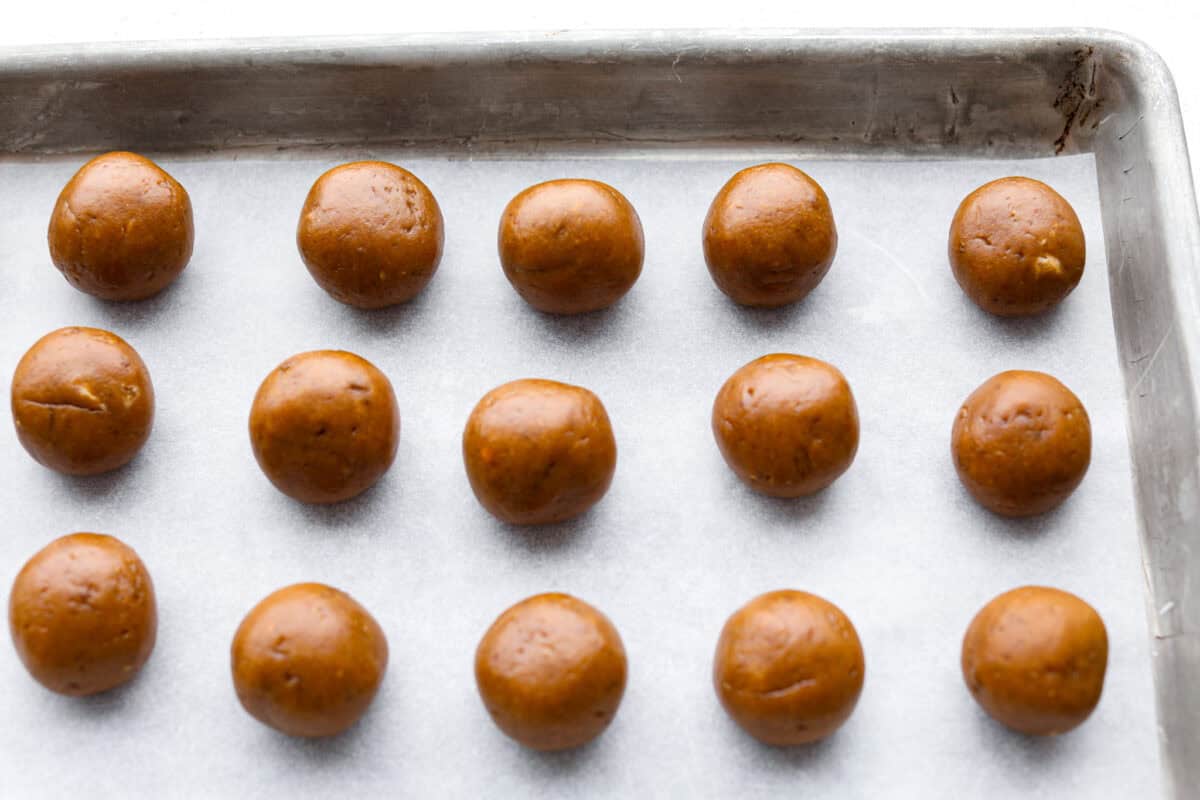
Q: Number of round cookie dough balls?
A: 15